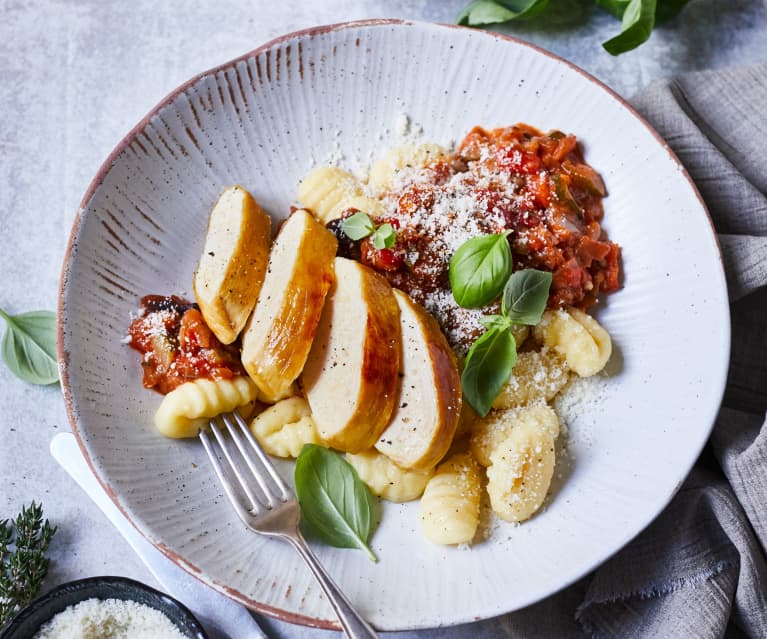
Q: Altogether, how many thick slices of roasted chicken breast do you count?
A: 4